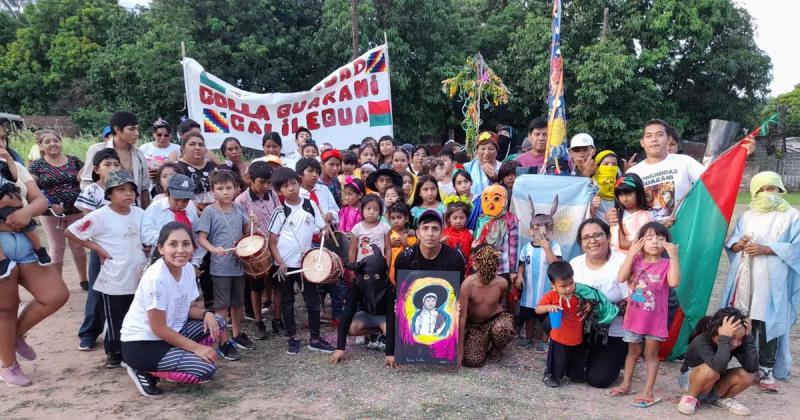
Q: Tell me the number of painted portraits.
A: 1